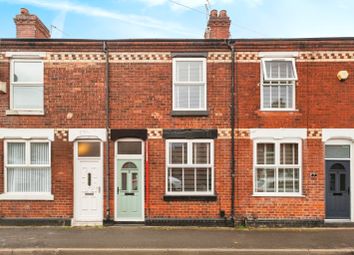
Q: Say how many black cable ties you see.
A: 0